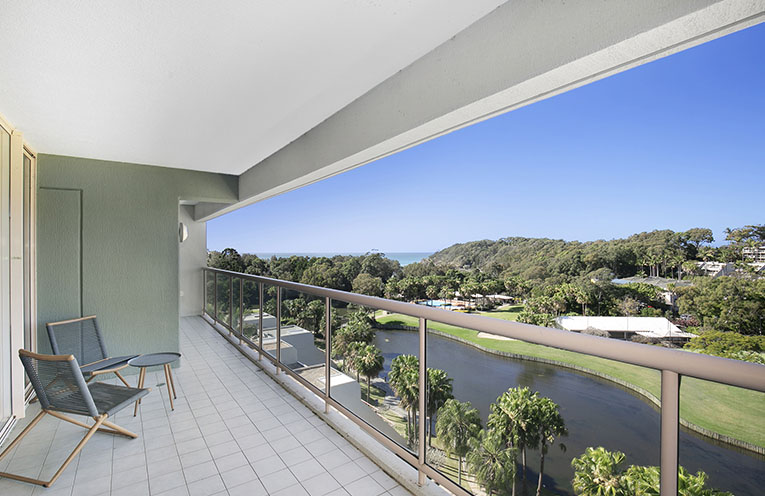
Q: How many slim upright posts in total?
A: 9